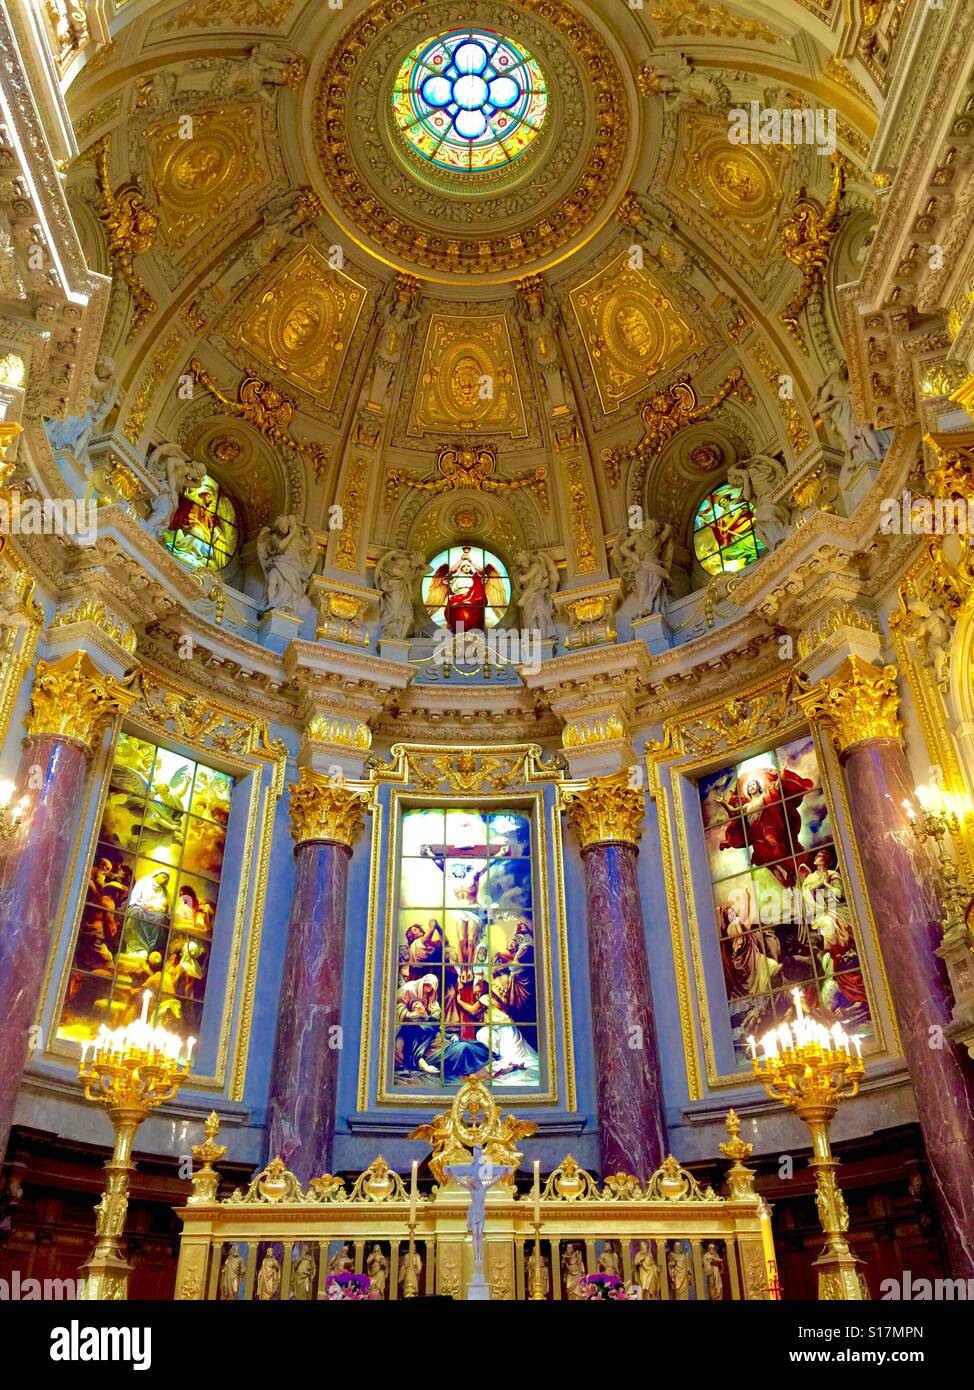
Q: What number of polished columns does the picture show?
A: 4